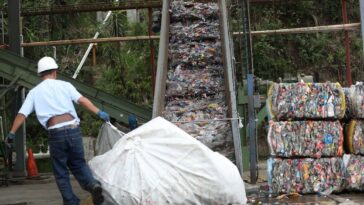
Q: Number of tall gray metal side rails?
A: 2